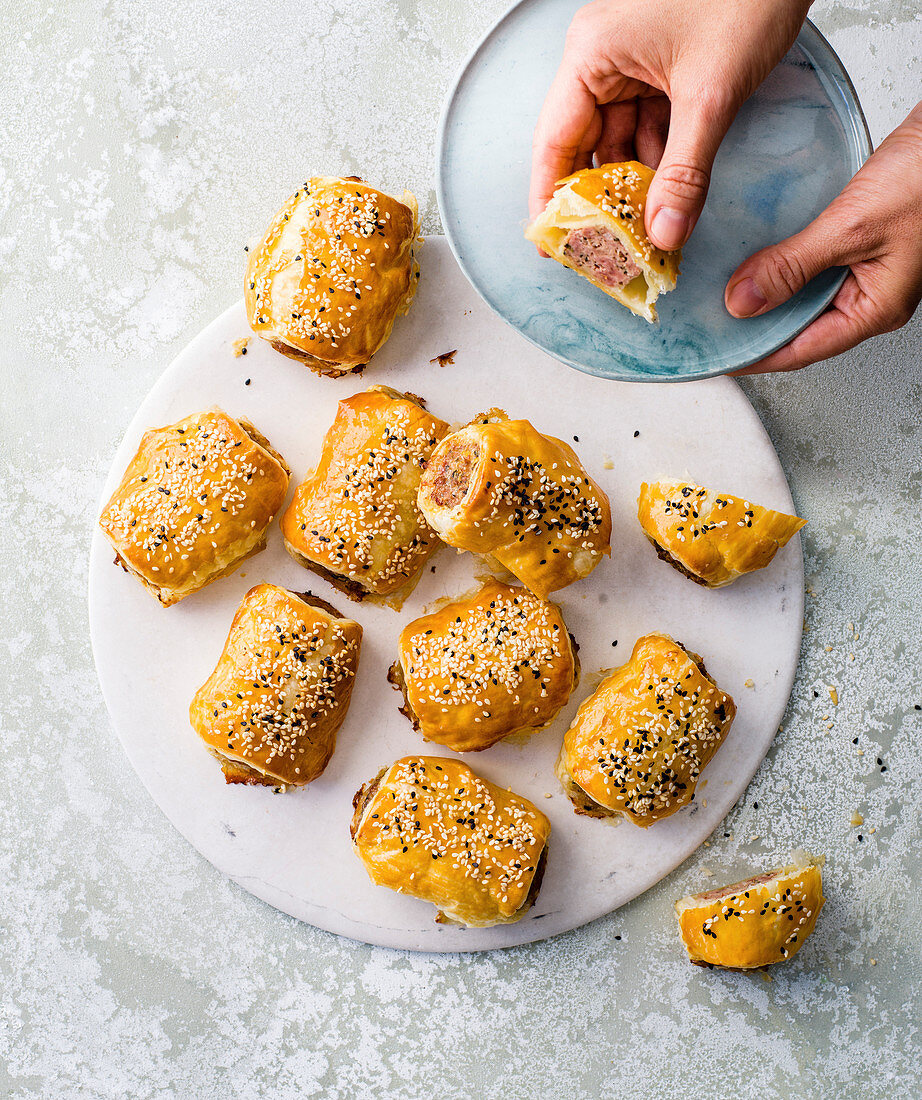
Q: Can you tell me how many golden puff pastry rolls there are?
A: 11